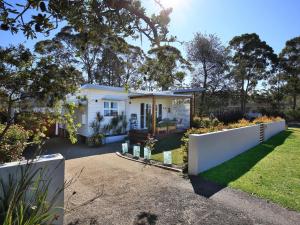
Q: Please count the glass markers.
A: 4